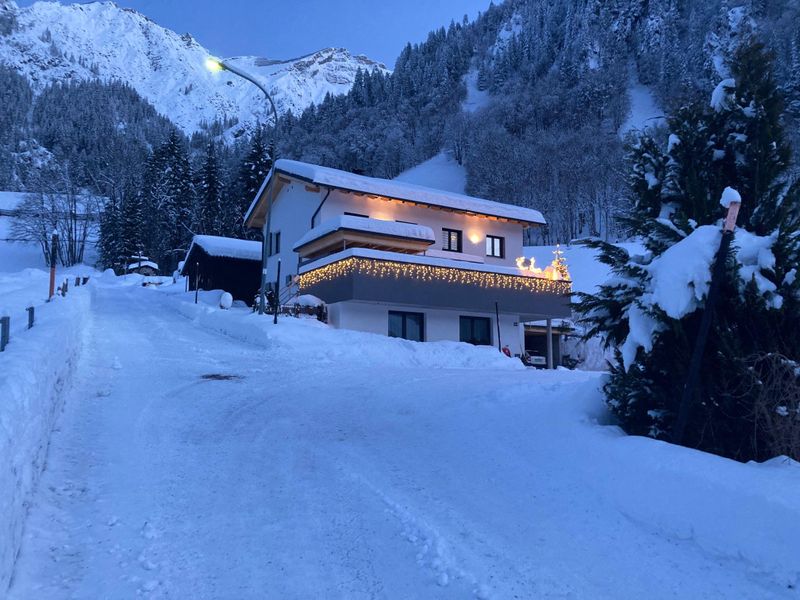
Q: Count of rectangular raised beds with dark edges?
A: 0